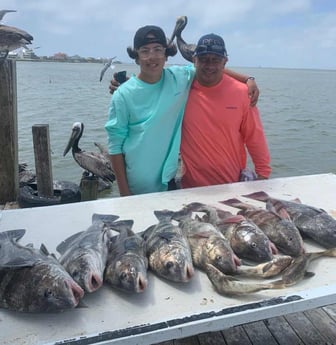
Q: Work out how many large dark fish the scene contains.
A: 8